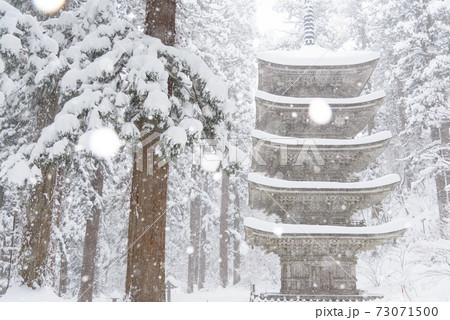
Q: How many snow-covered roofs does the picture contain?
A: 5